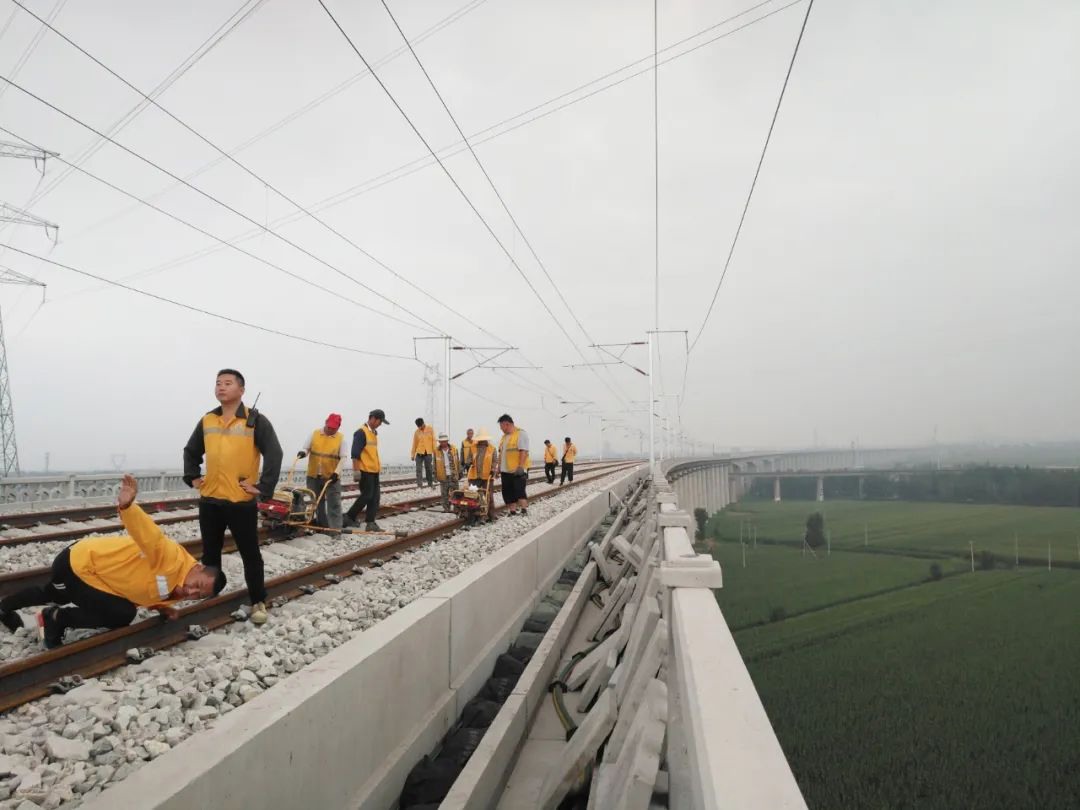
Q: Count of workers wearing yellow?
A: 11